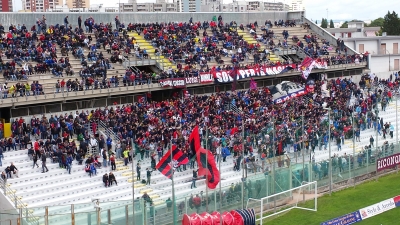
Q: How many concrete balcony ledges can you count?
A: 1